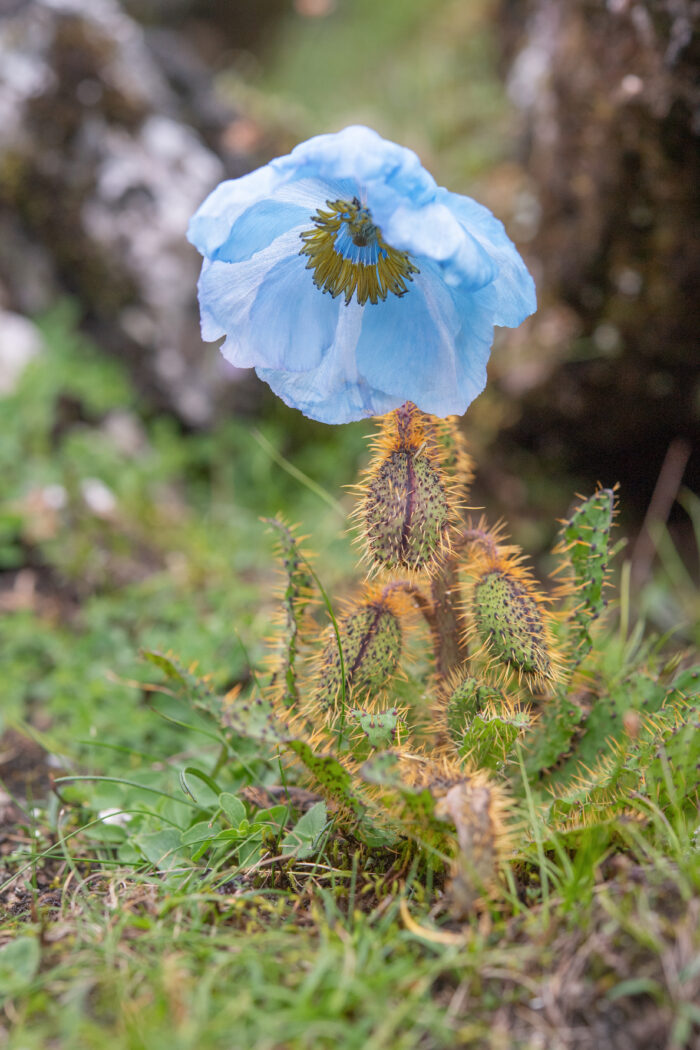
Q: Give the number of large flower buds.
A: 3